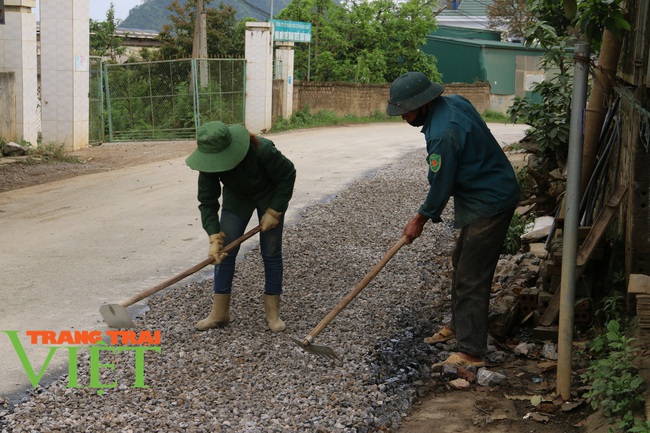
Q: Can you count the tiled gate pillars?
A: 4